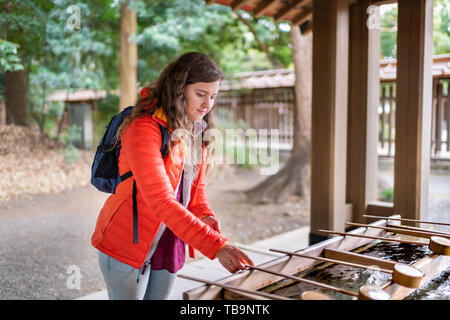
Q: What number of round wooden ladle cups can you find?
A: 4